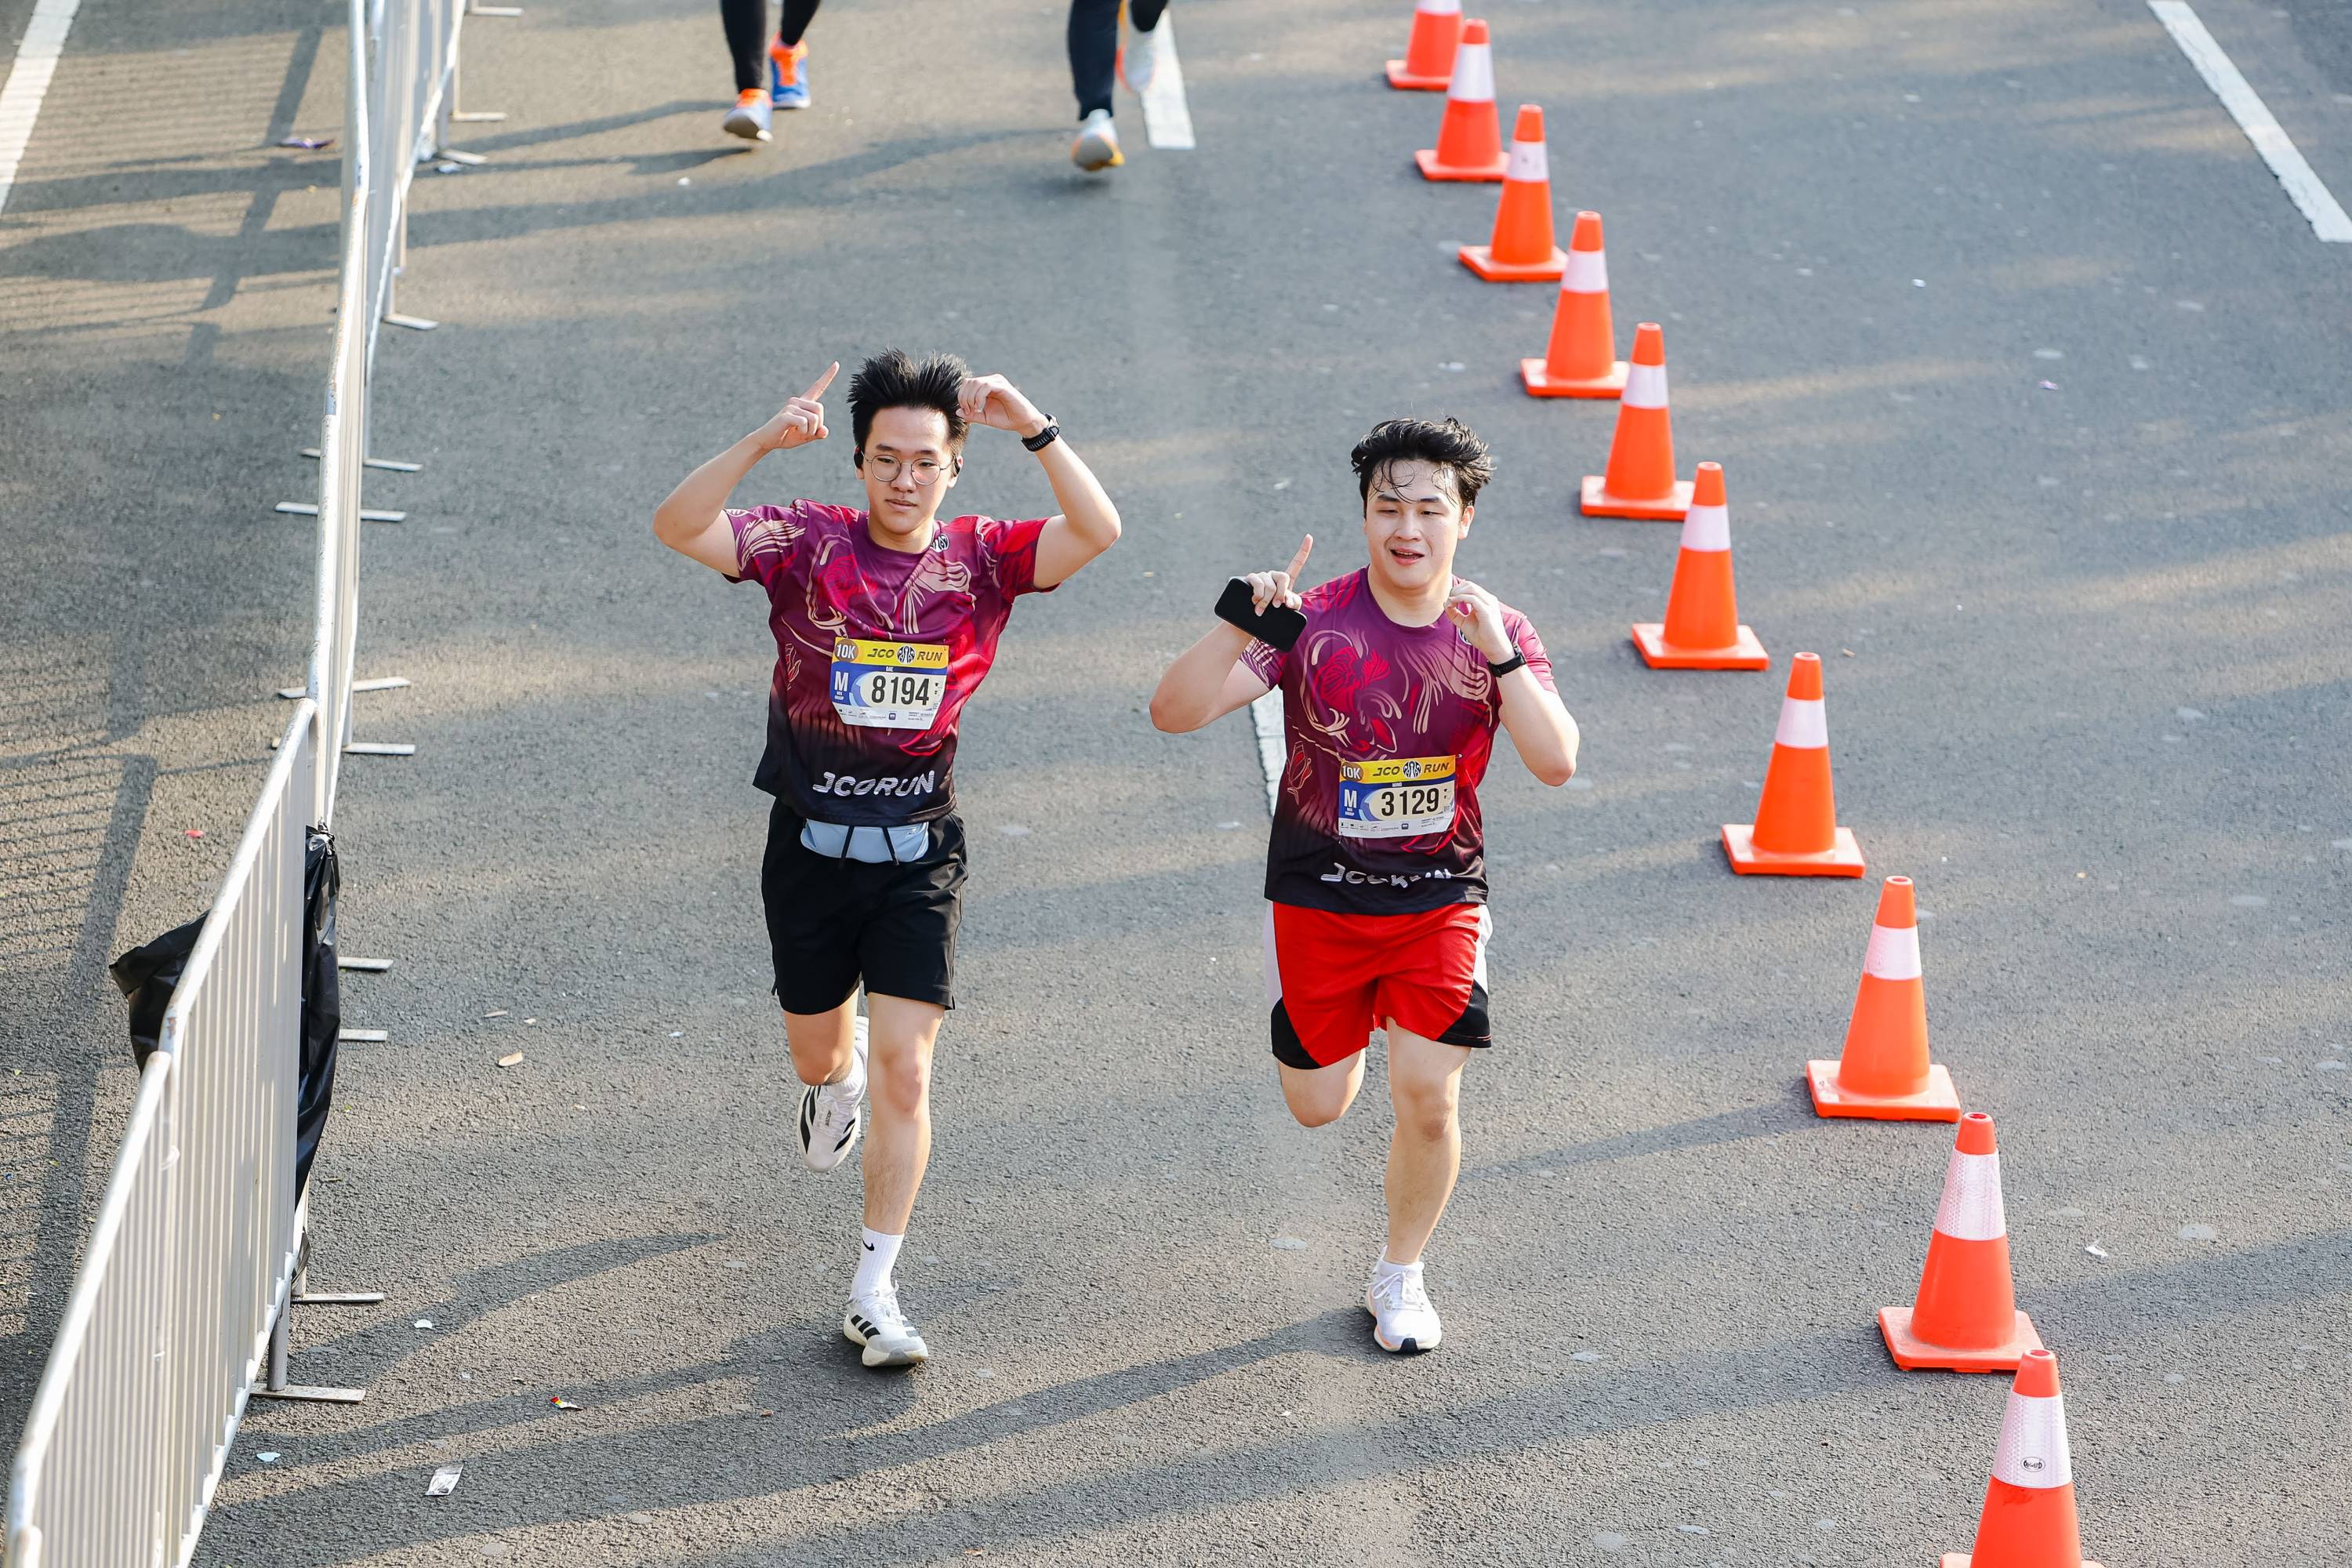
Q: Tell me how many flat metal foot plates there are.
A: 12